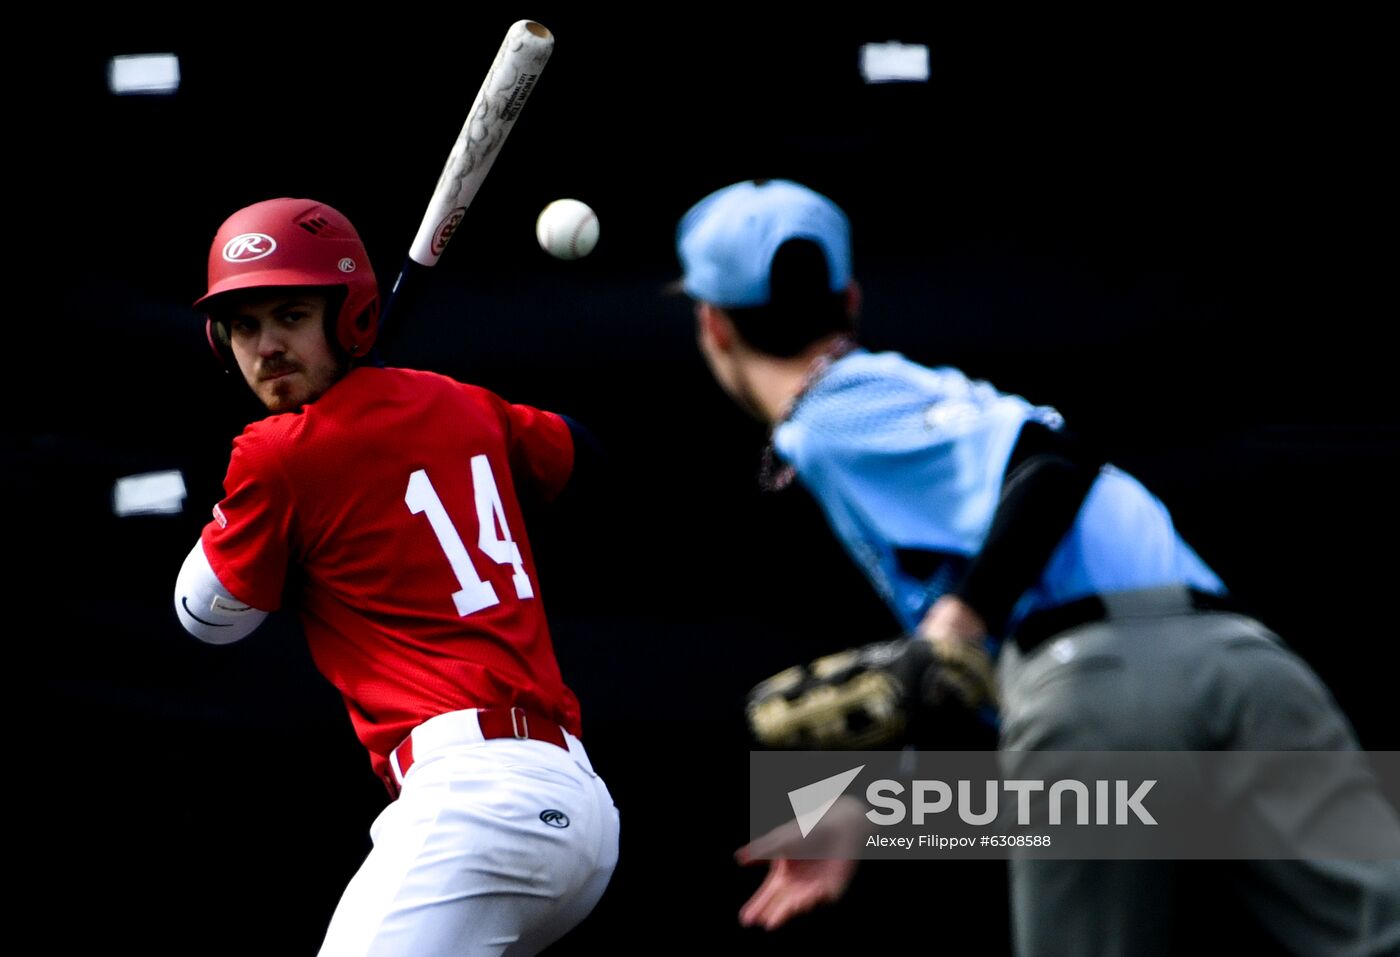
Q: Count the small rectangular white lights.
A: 3